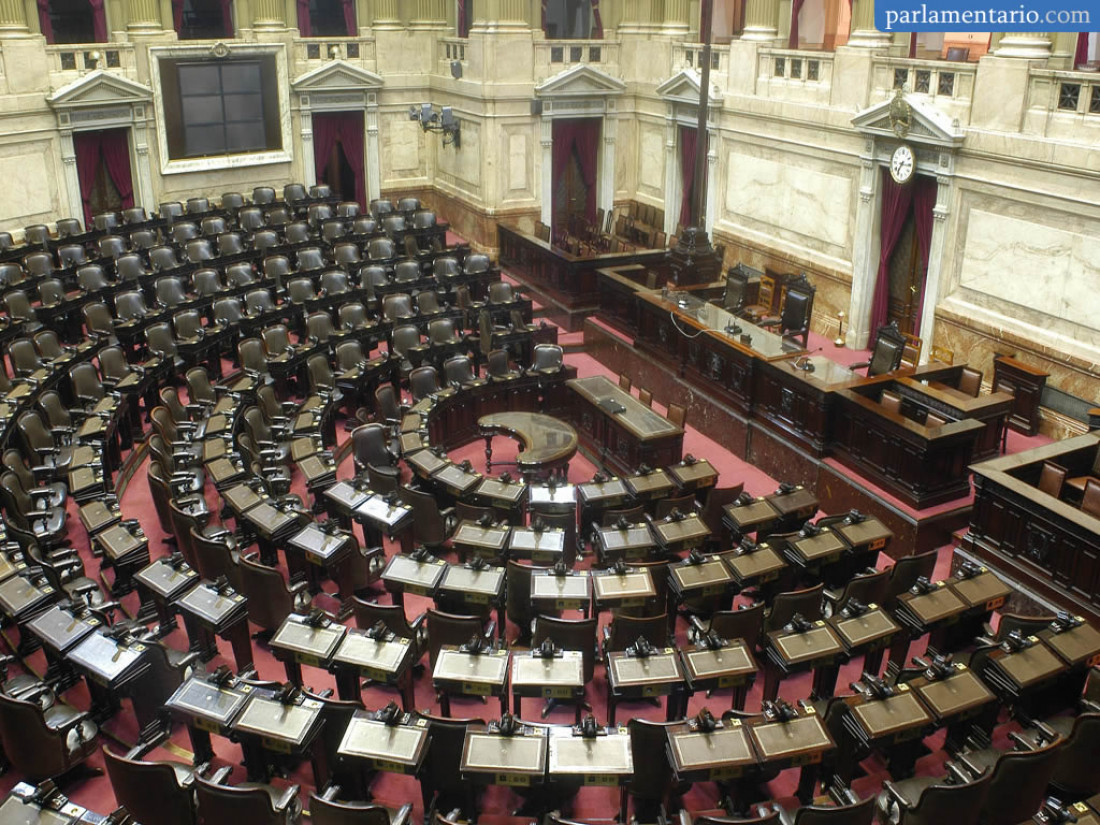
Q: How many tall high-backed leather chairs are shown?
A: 3